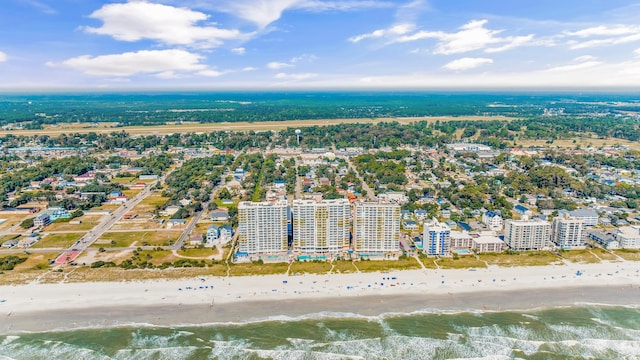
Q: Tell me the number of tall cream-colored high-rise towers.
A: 3